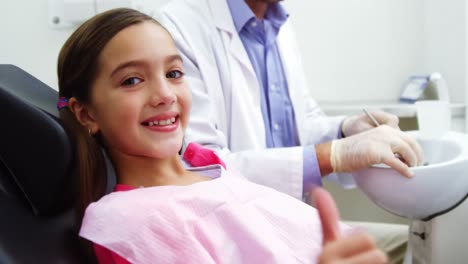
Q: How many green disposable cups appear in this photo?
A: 0